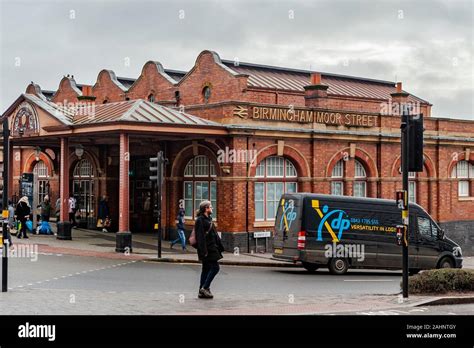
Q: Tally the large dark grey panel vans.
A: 1